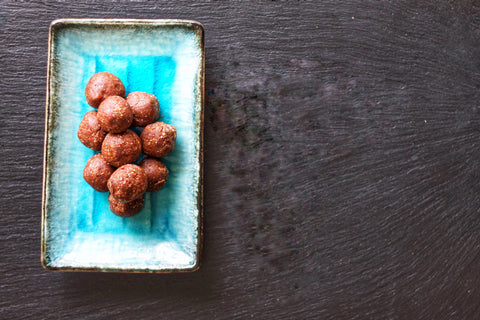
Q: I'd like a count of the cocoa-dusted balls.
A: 10